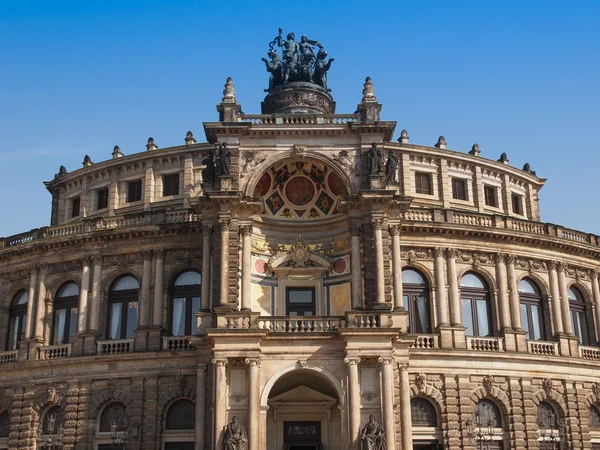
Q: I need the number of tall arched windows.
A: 8